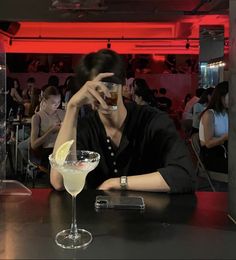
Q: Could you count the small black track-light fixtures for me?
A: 3